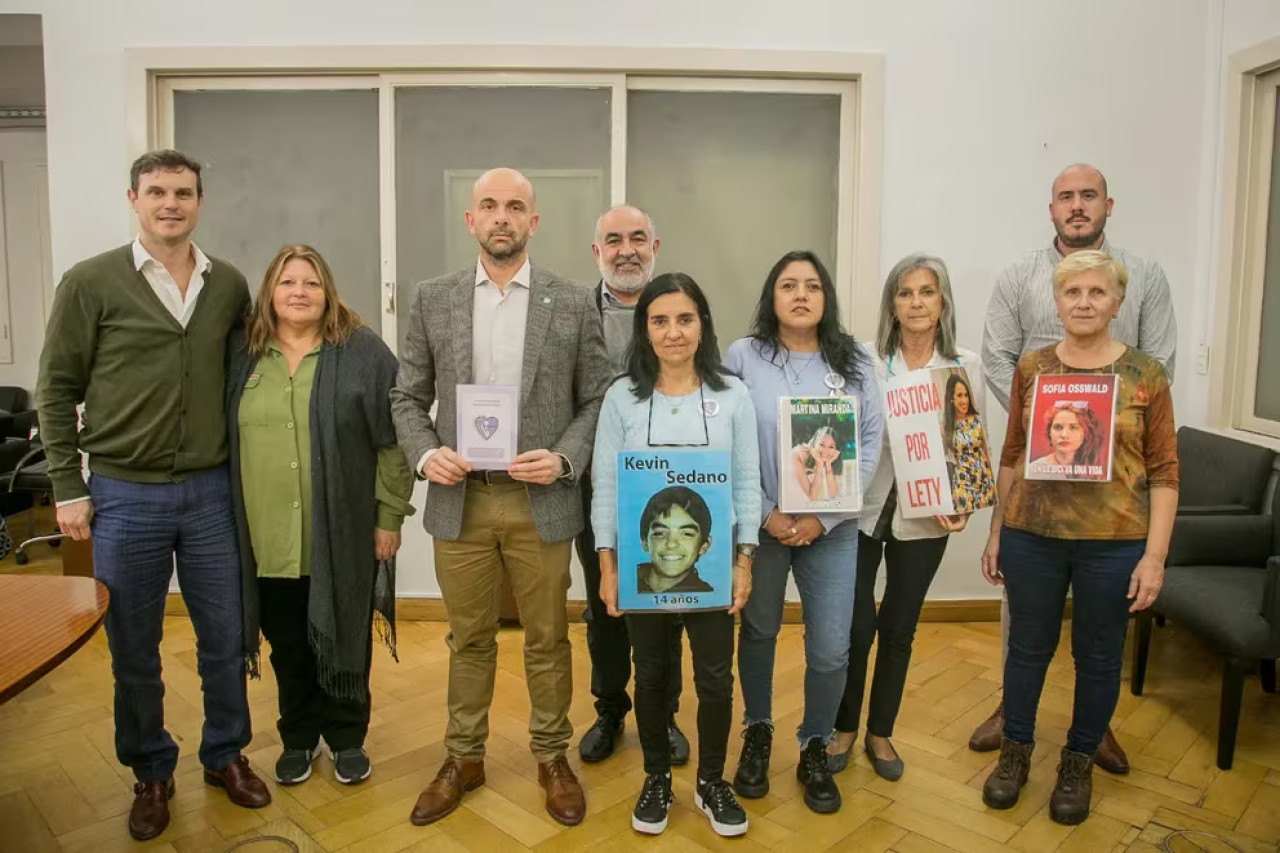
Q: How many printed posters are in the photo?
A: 4